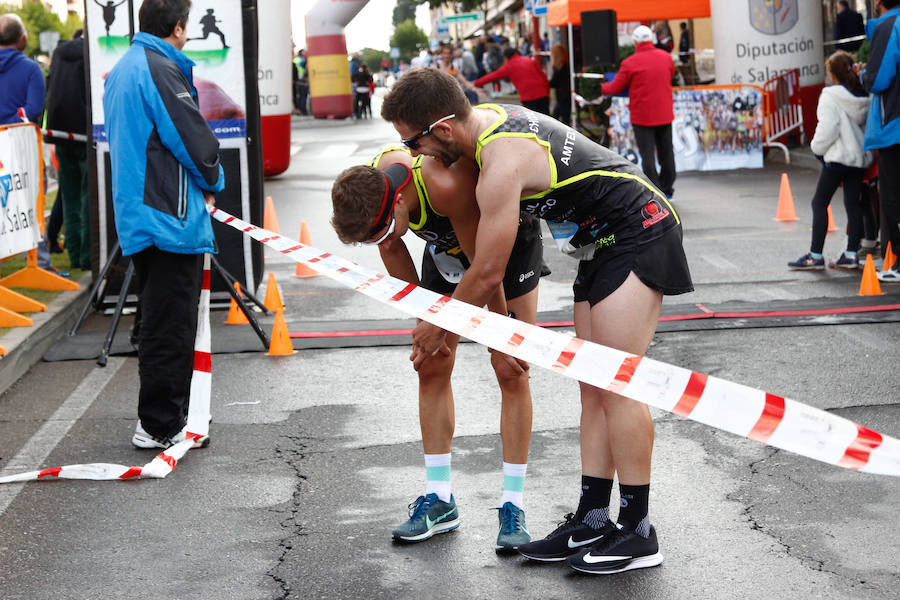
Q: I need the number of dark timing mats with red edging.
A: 1